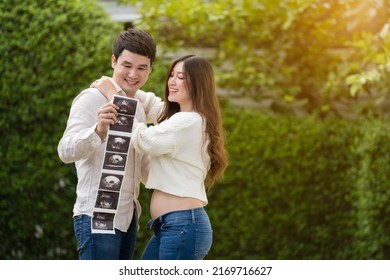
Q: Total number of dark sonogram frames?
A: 7